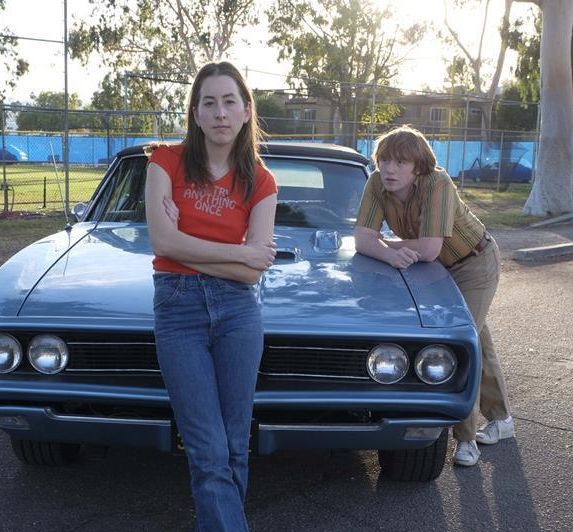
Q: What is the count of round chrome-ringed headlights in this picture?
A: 4